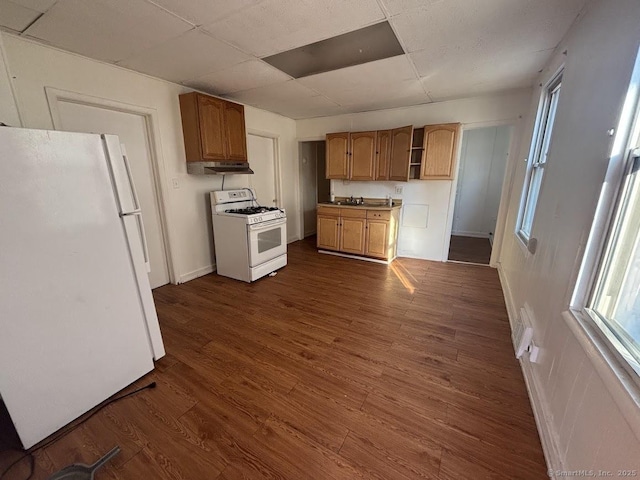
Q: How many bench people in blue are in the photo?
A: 0